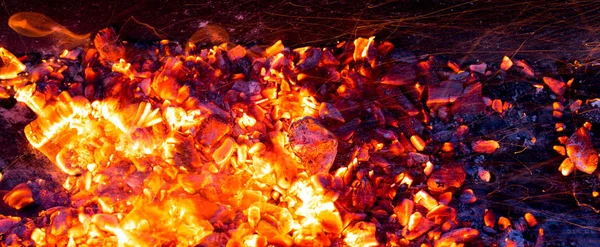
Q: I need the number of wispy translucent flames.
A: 2